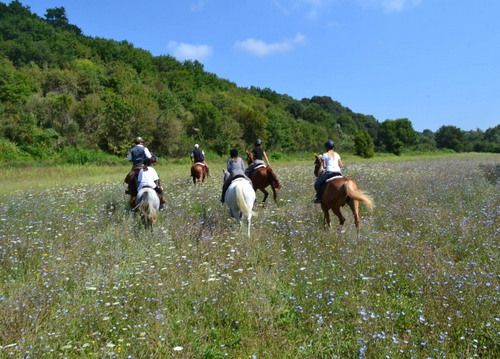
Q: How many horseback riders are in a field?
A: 6